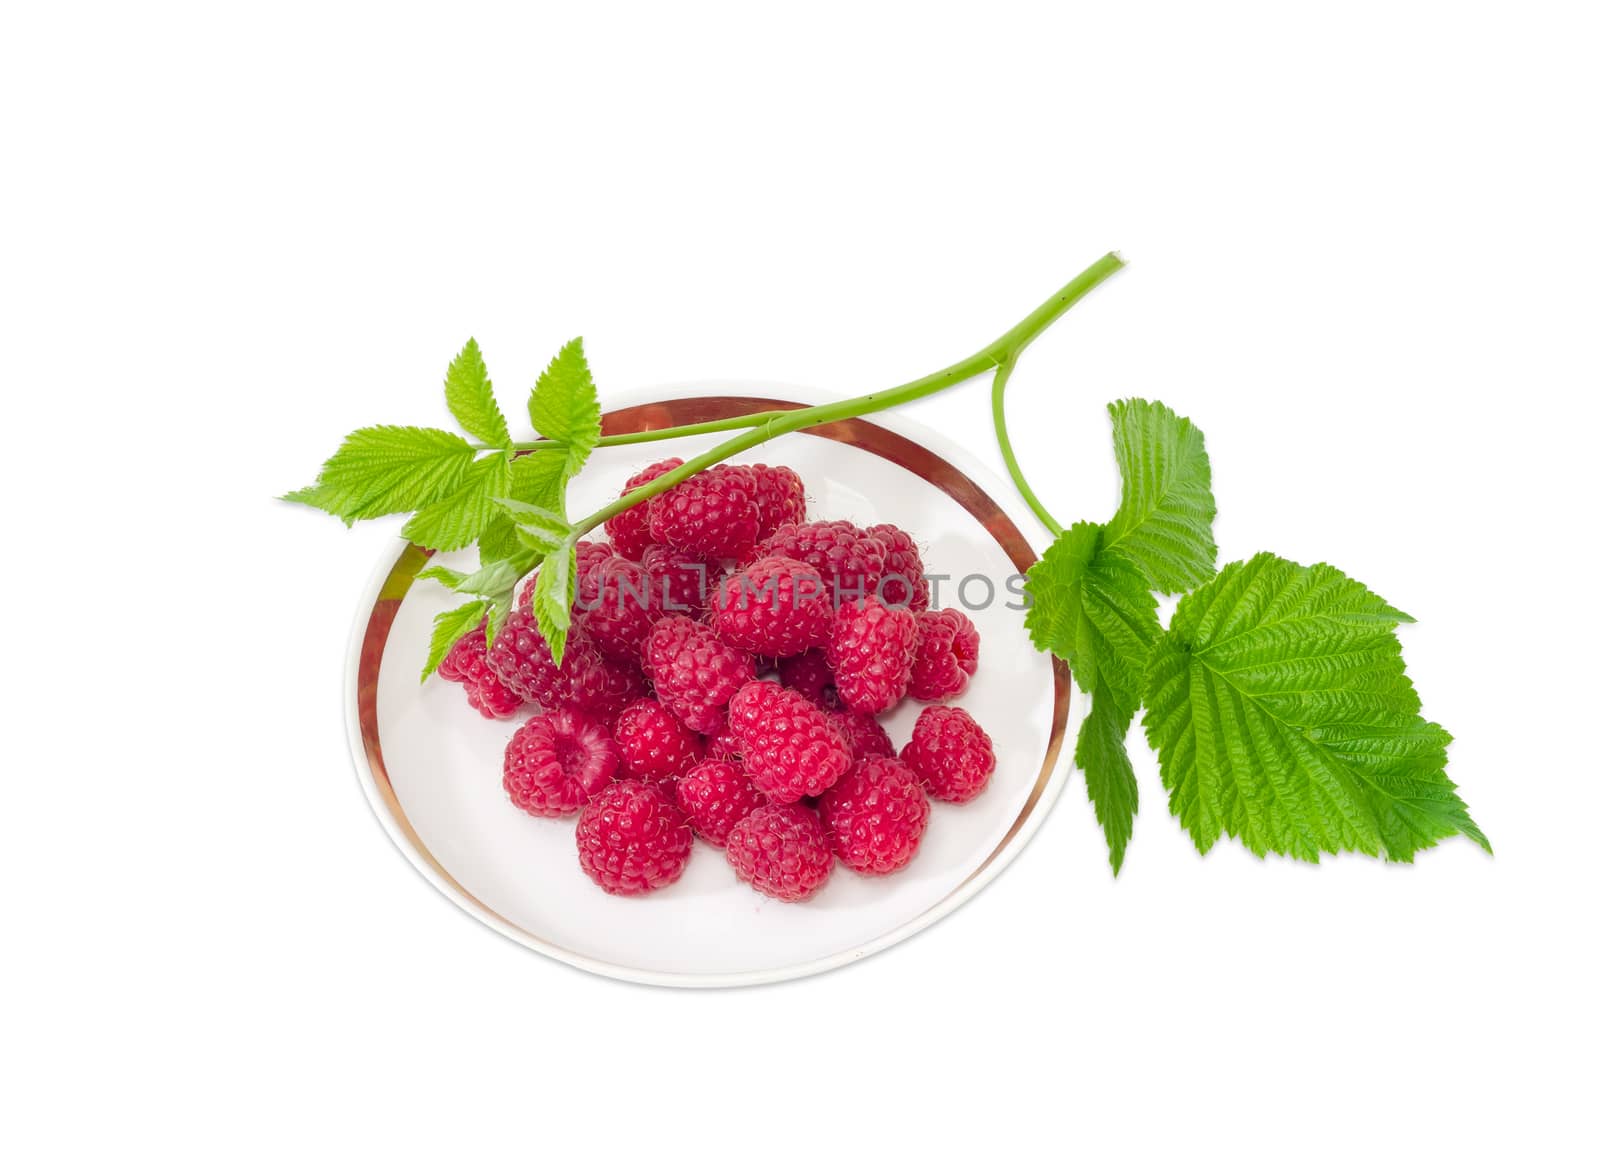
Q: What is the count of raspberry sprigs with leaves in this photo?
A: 1